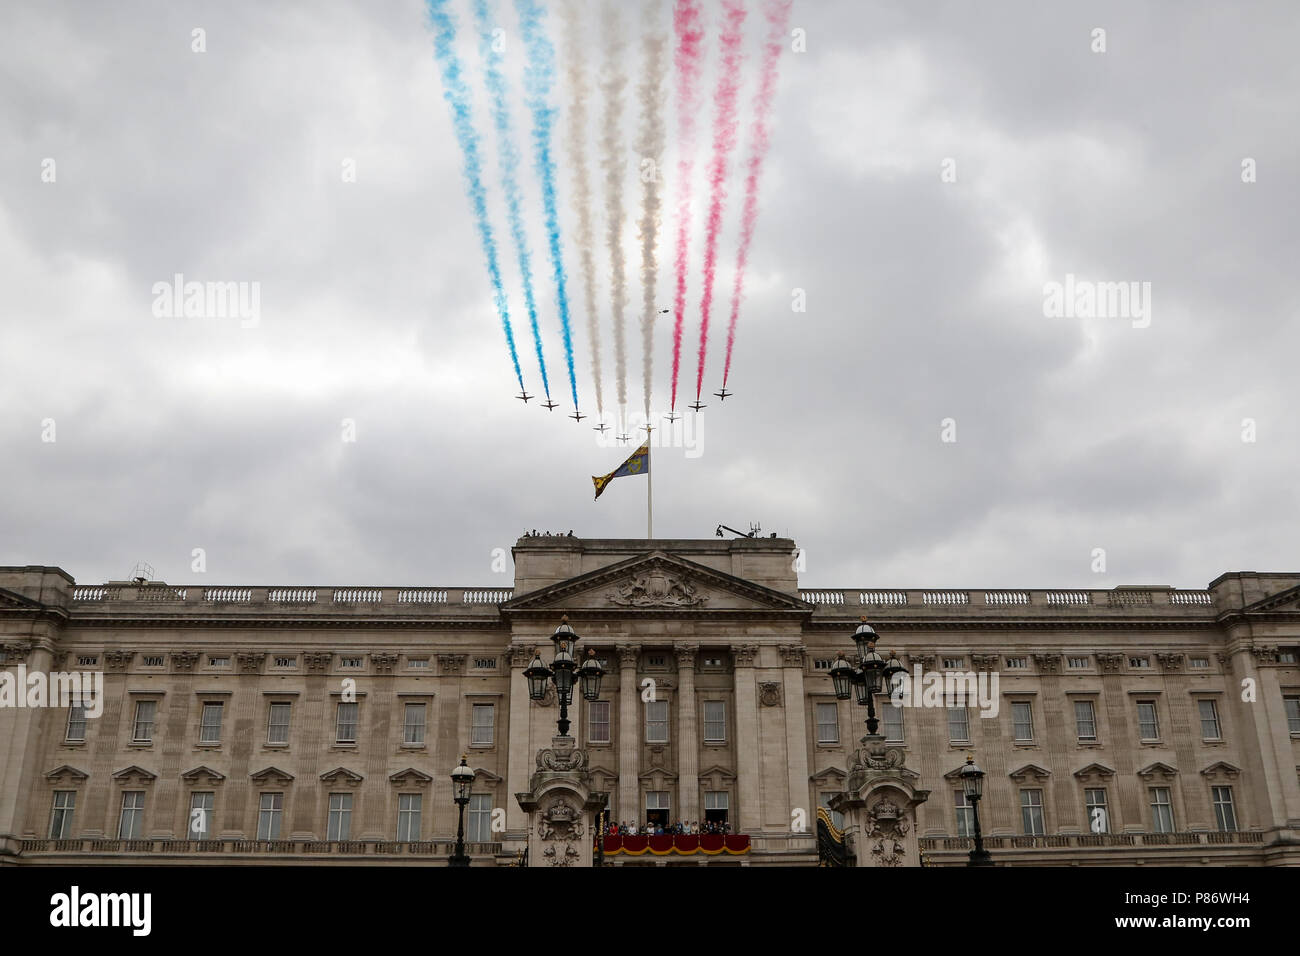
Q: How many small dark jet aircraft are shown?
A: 9